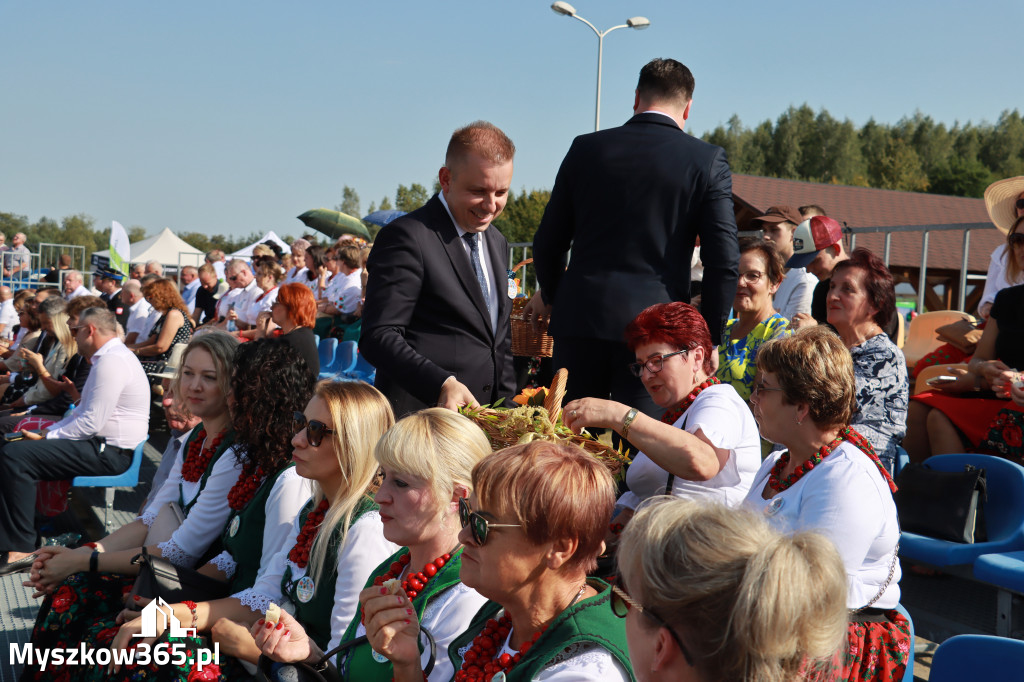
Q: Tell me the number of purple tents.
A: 0